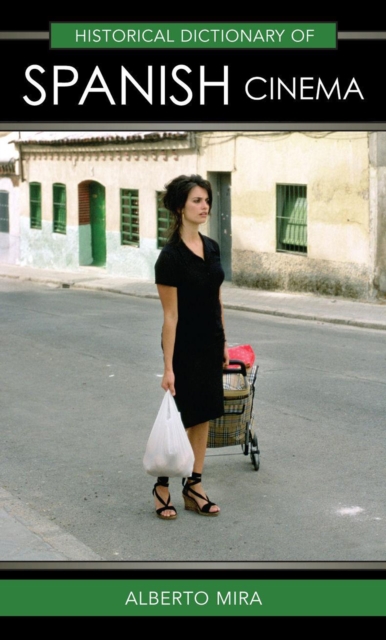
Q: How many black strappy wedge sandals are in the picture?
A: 2